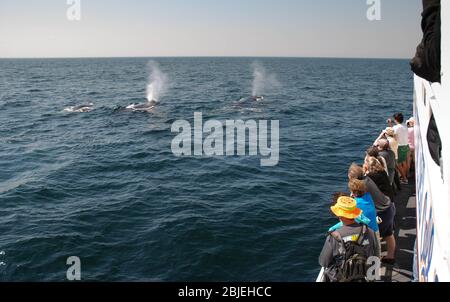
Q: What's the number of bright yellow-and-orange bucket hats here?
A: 1